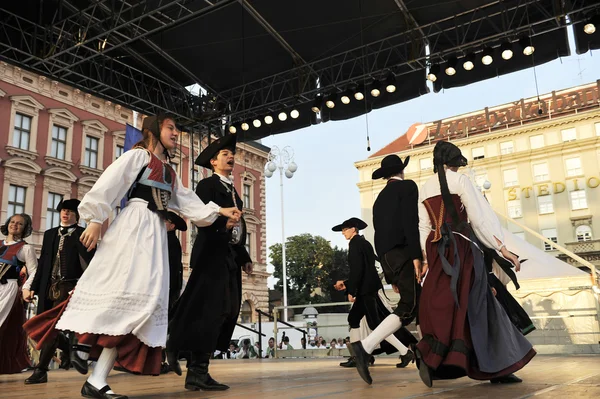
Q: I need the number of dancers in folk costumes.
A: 8